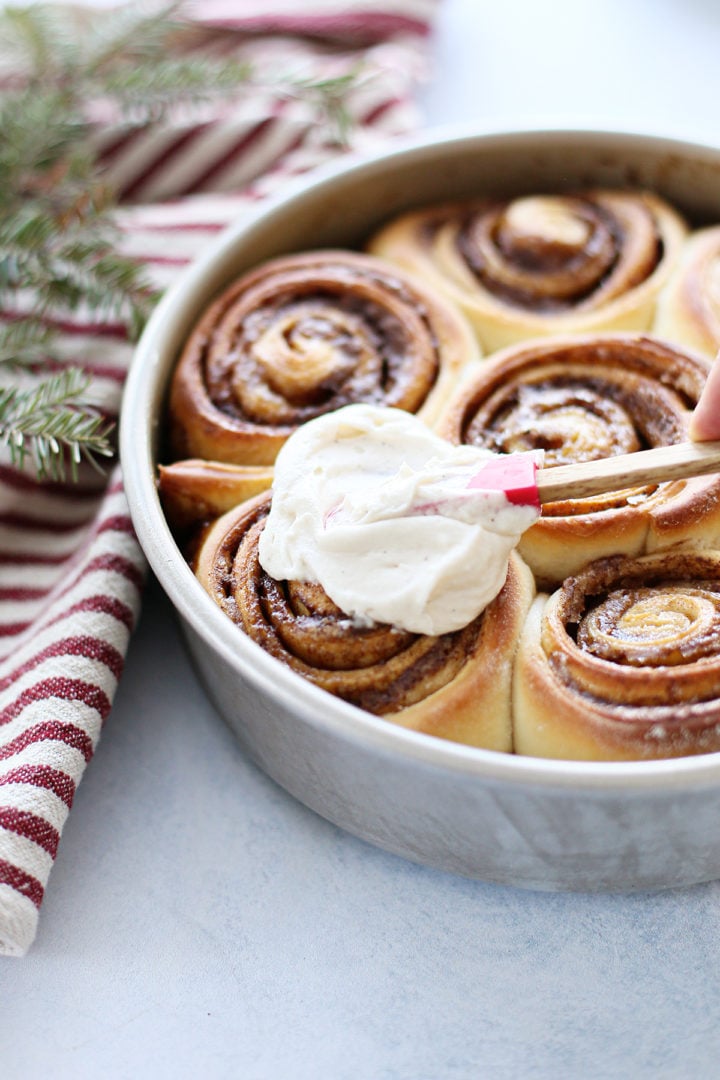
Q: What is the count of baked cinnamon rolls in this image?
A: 6